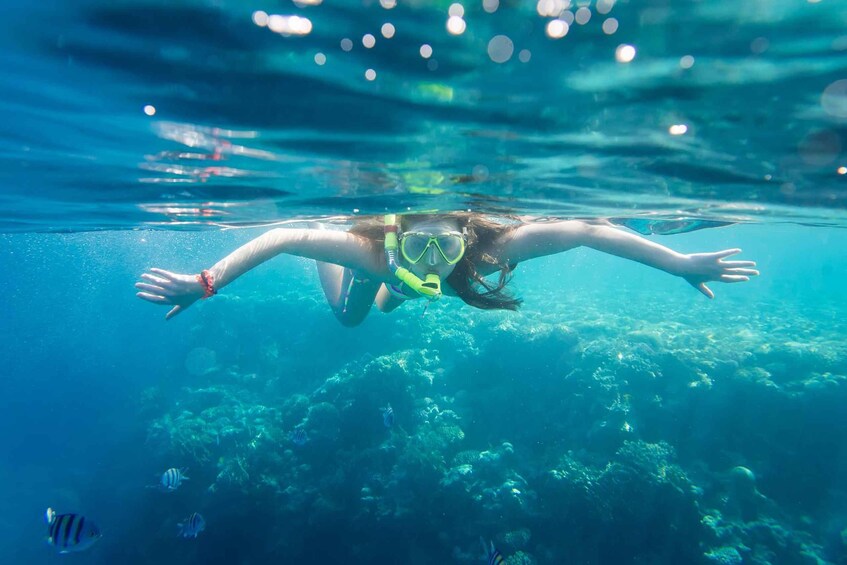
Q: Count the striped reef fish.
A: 6